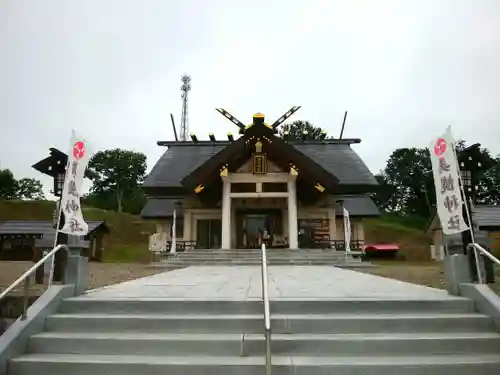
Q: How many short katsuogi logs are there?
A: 6